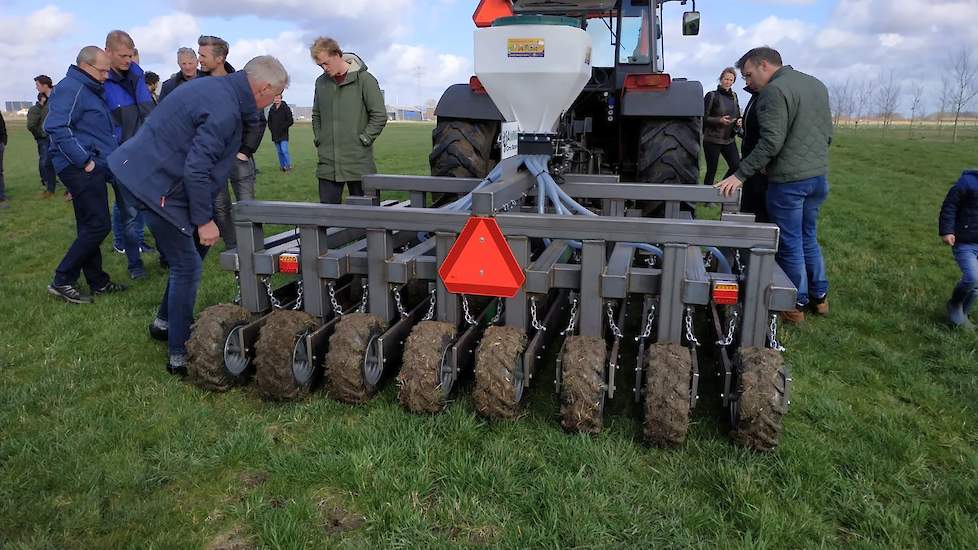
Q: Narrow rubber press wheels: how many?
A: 8